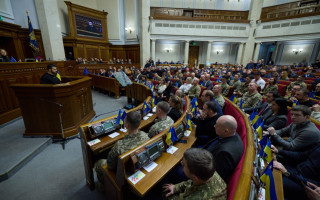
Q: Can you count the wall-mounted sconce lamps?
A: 4